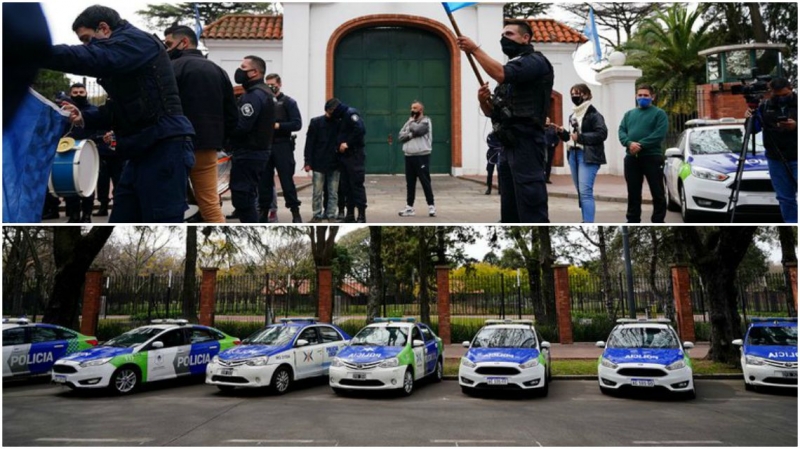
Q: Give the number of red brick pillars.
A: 7